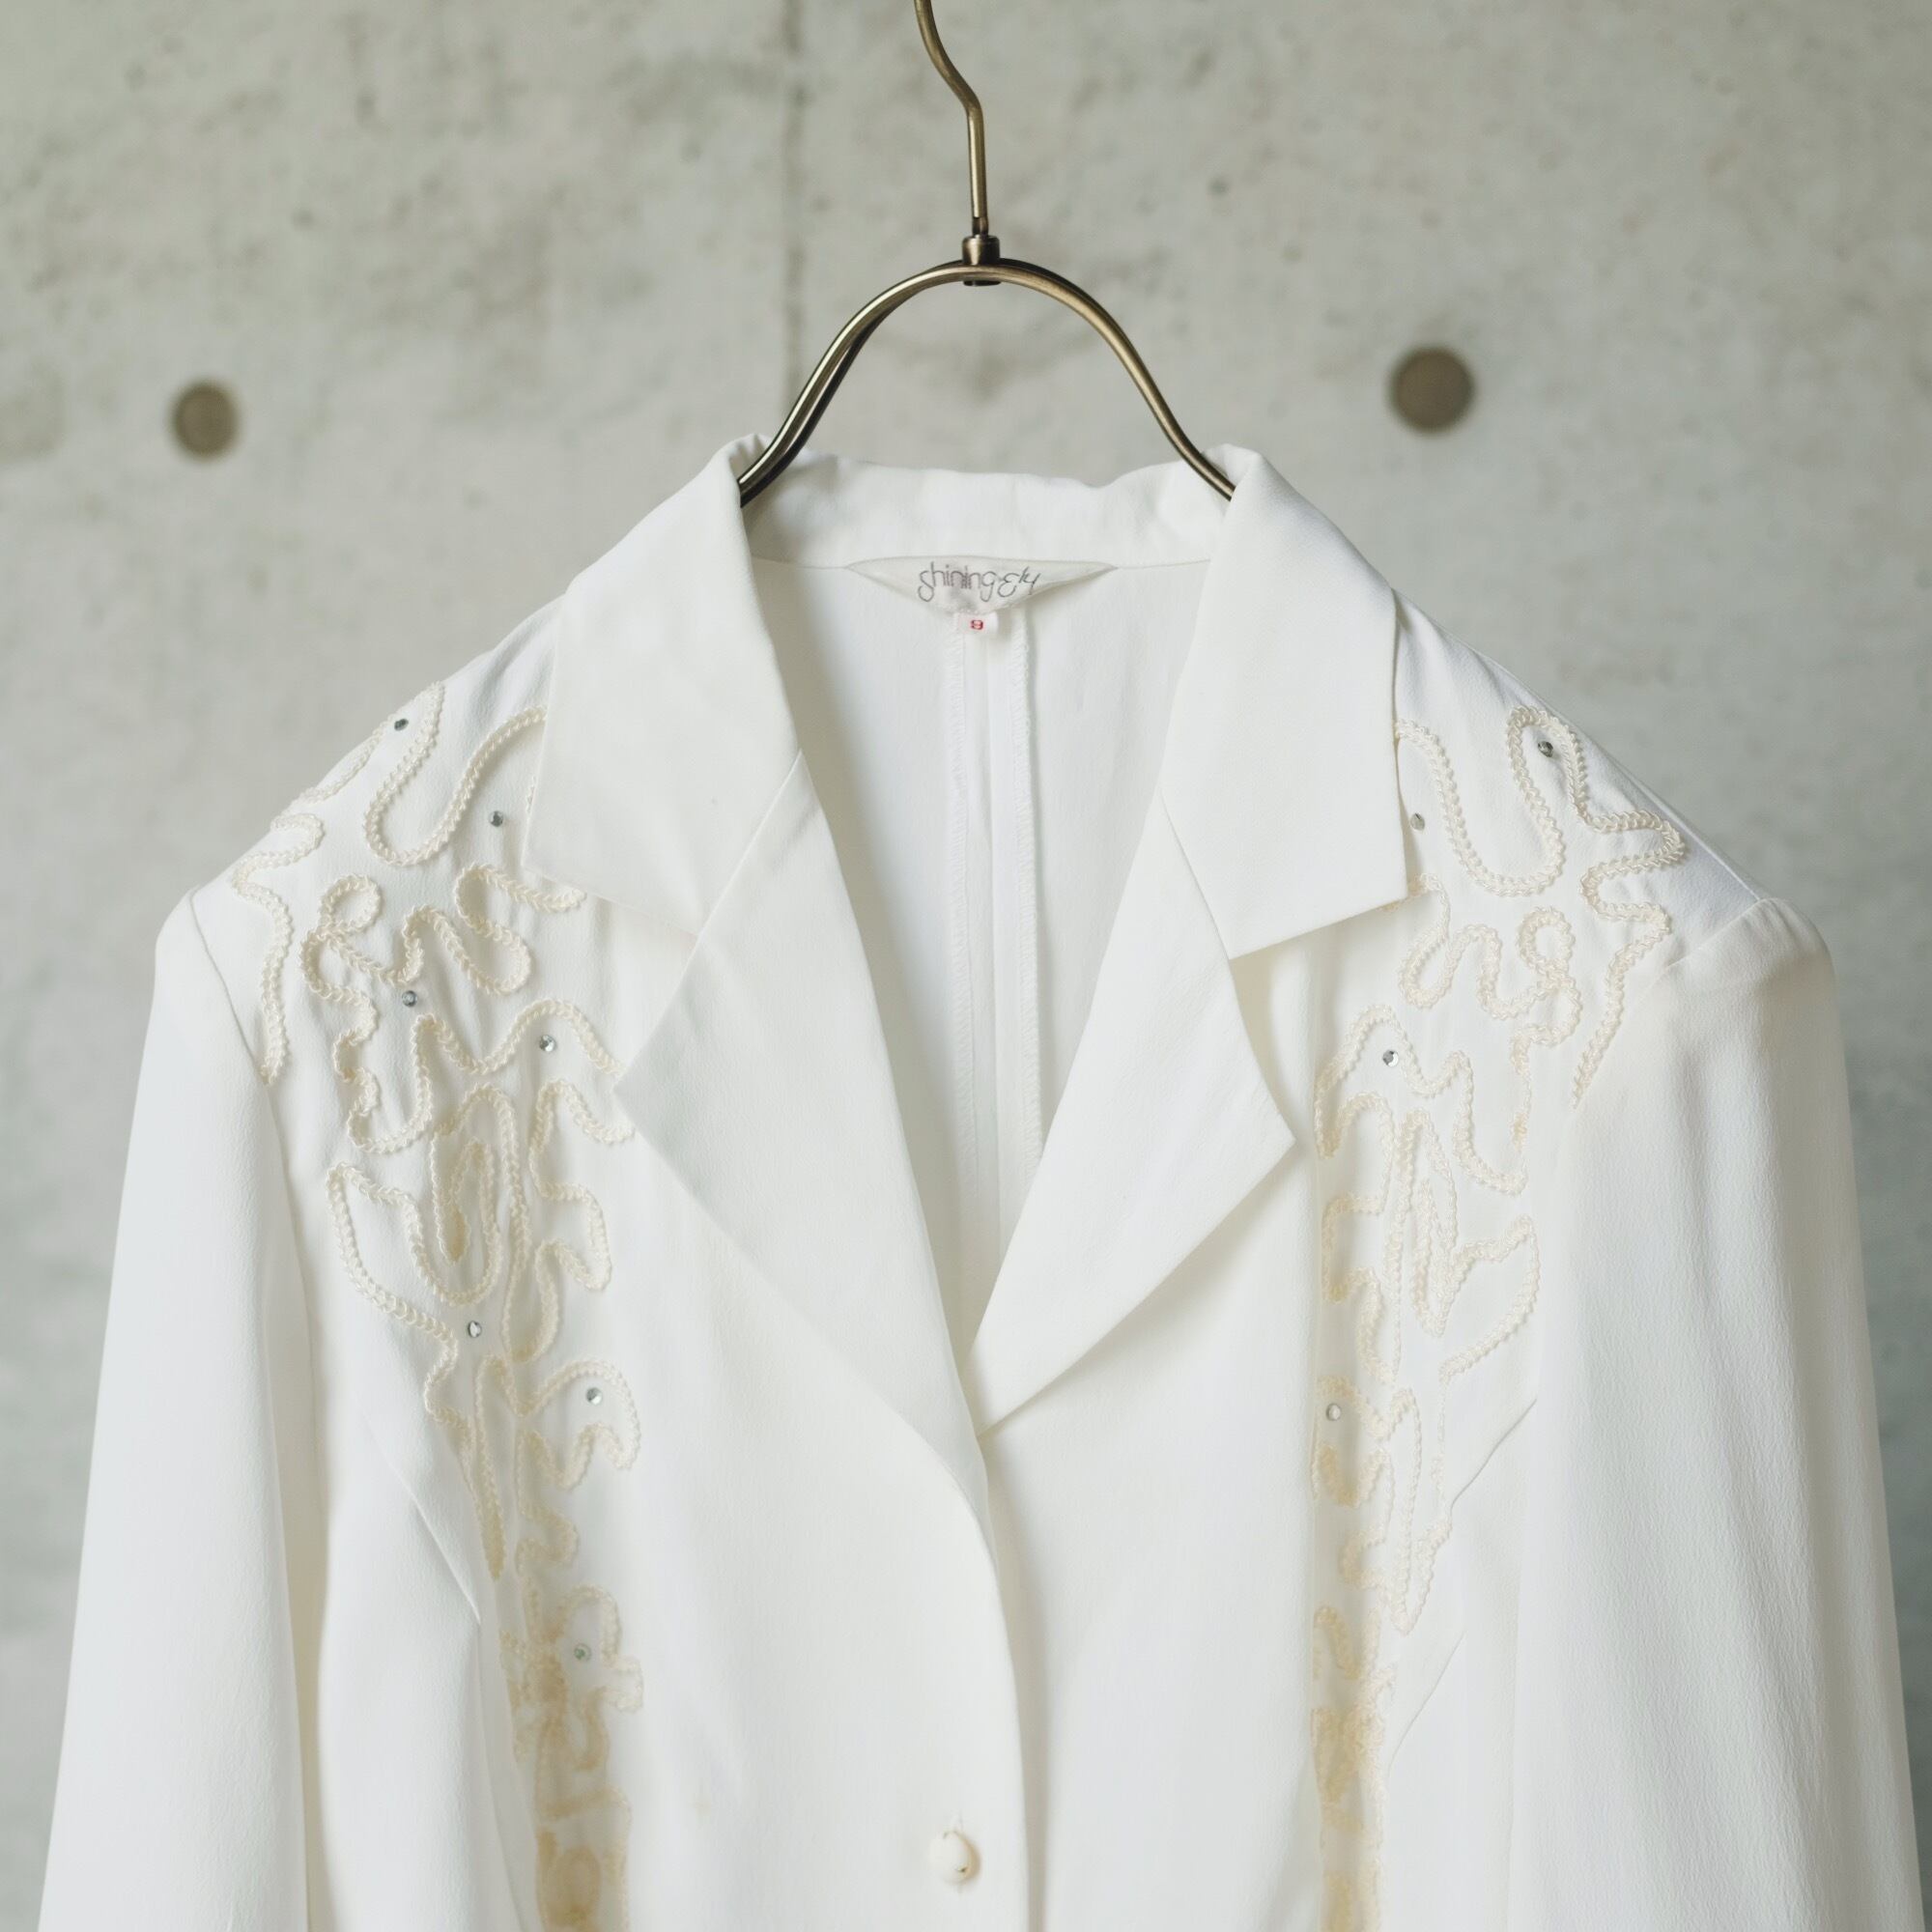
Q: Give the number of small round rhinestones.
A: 11